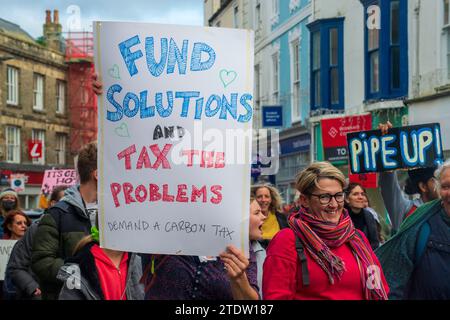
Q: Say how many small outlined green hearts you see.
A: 3